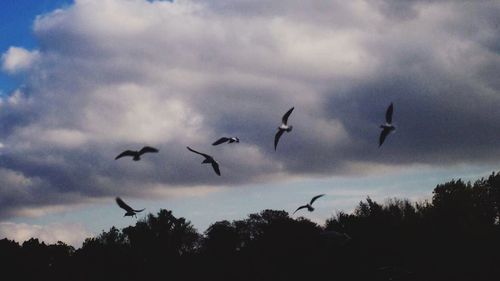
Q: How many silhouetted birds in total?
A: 7